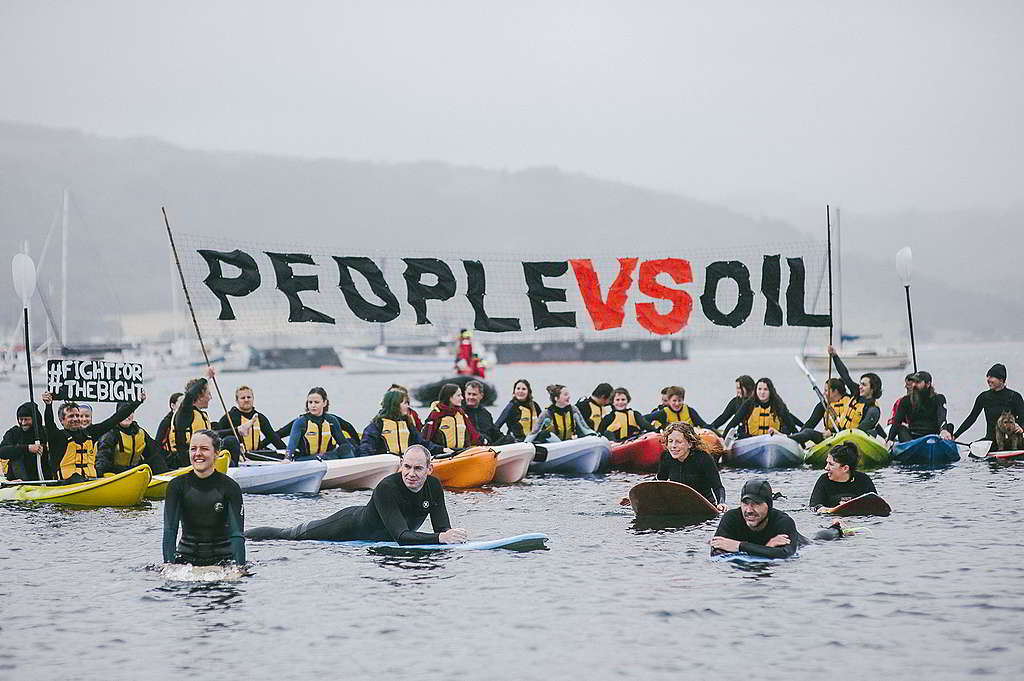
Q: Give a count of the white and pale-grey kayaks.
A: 5